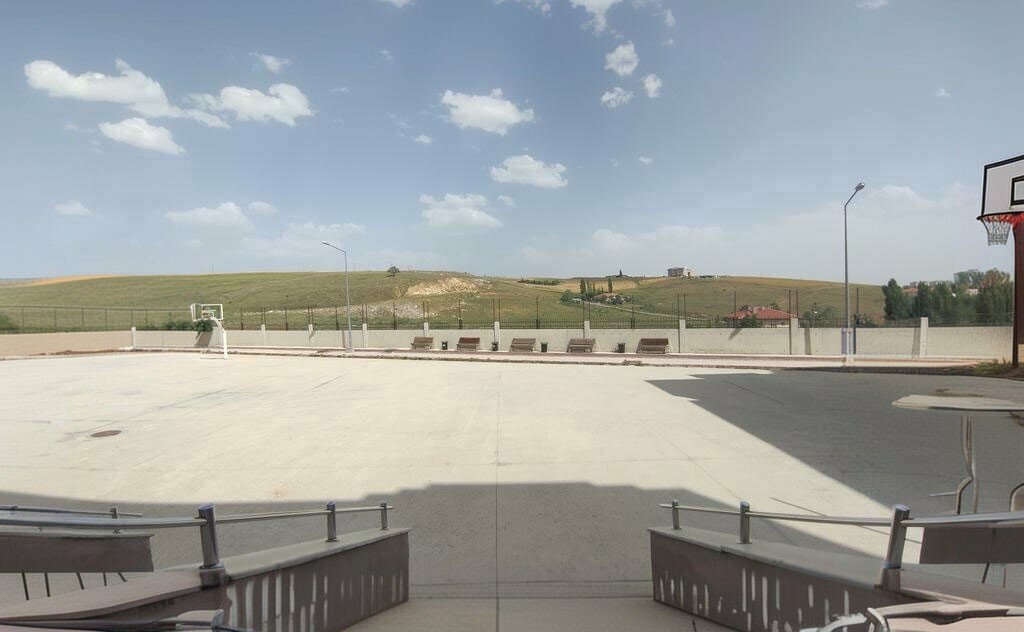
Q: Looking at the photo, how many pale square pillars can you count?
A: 10